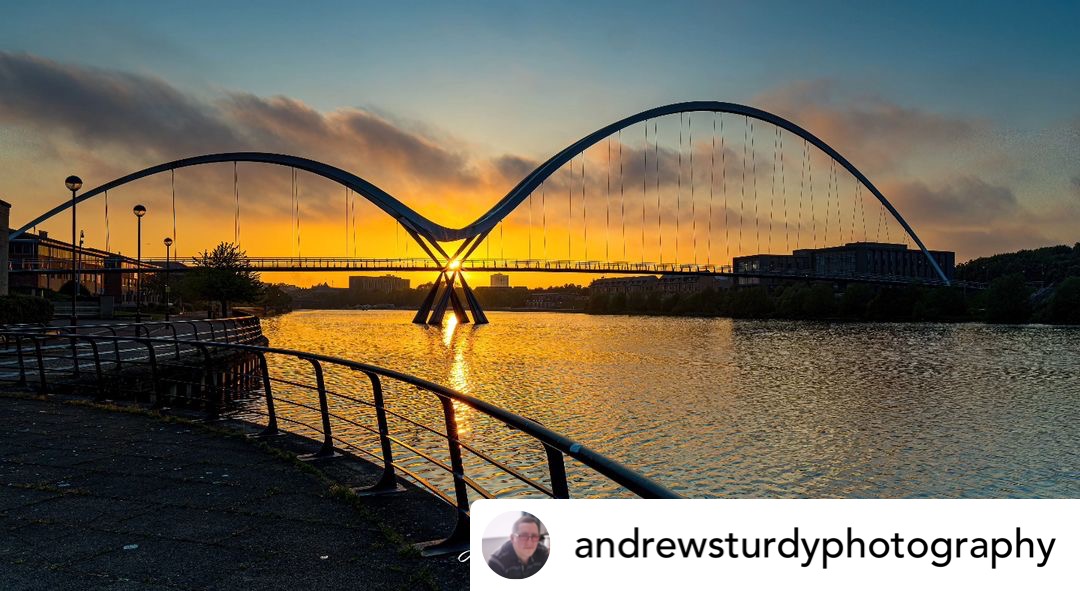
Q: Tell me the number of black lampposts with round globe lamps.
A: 3